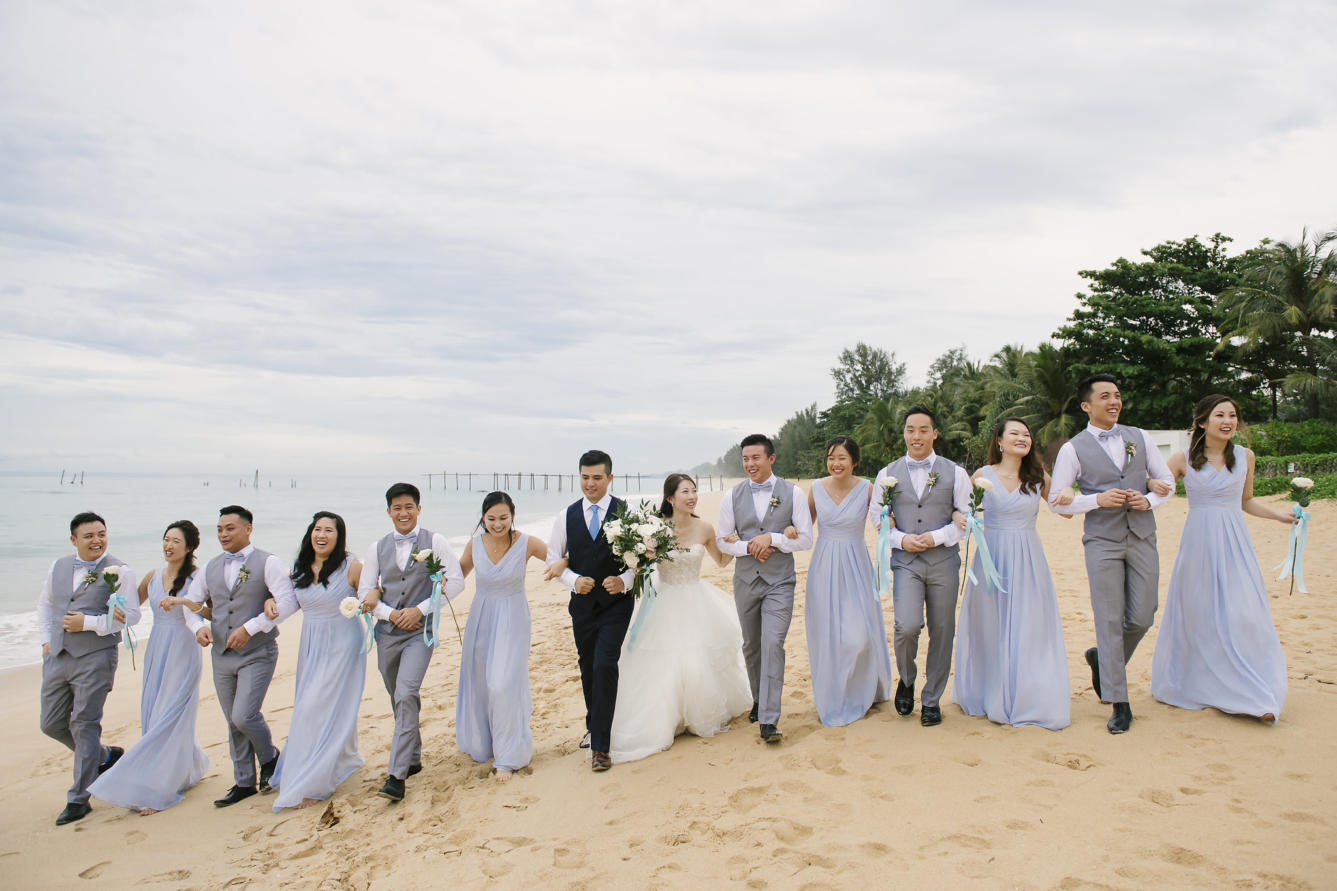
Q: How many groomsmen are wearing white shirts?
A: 6